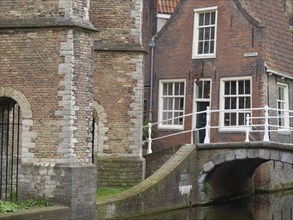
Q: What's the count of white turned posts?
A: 4